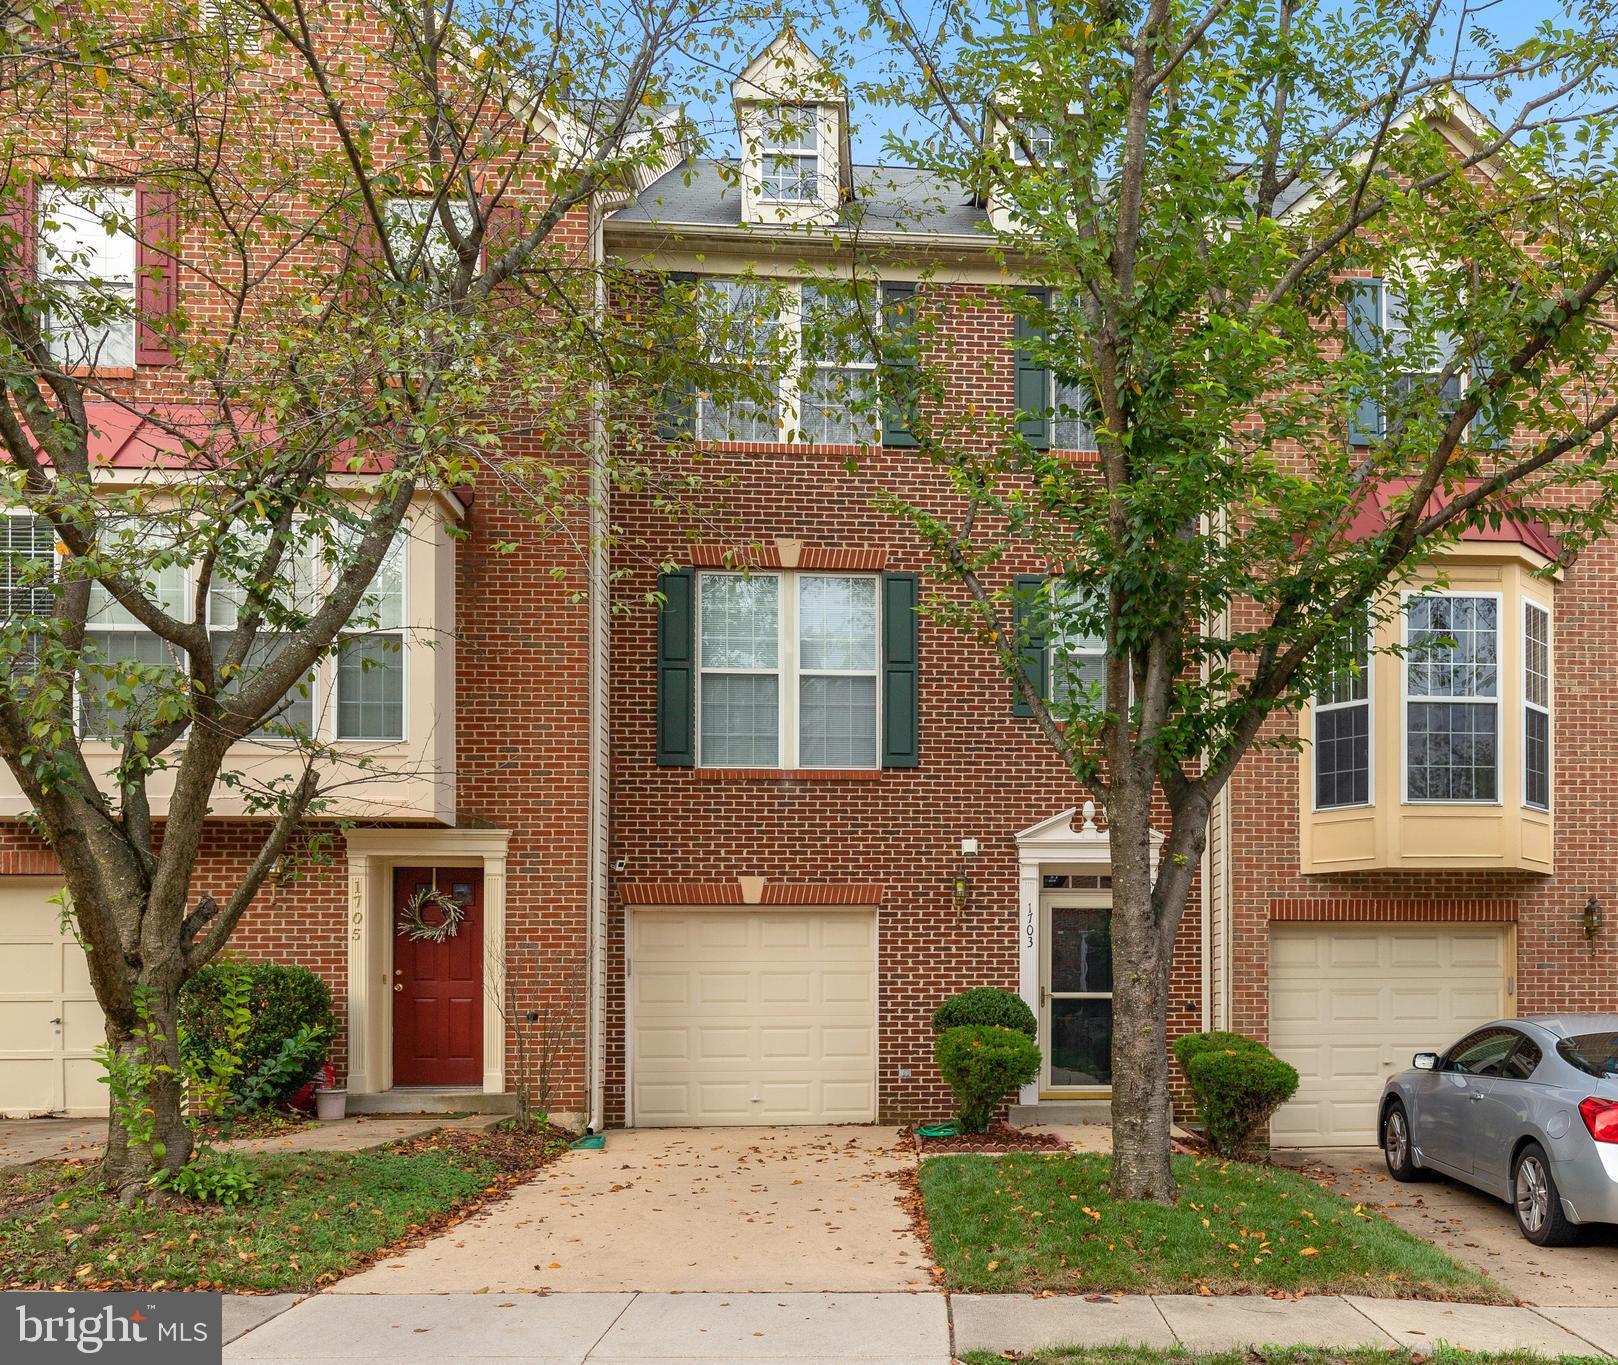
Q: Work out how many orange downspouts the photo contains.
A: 0